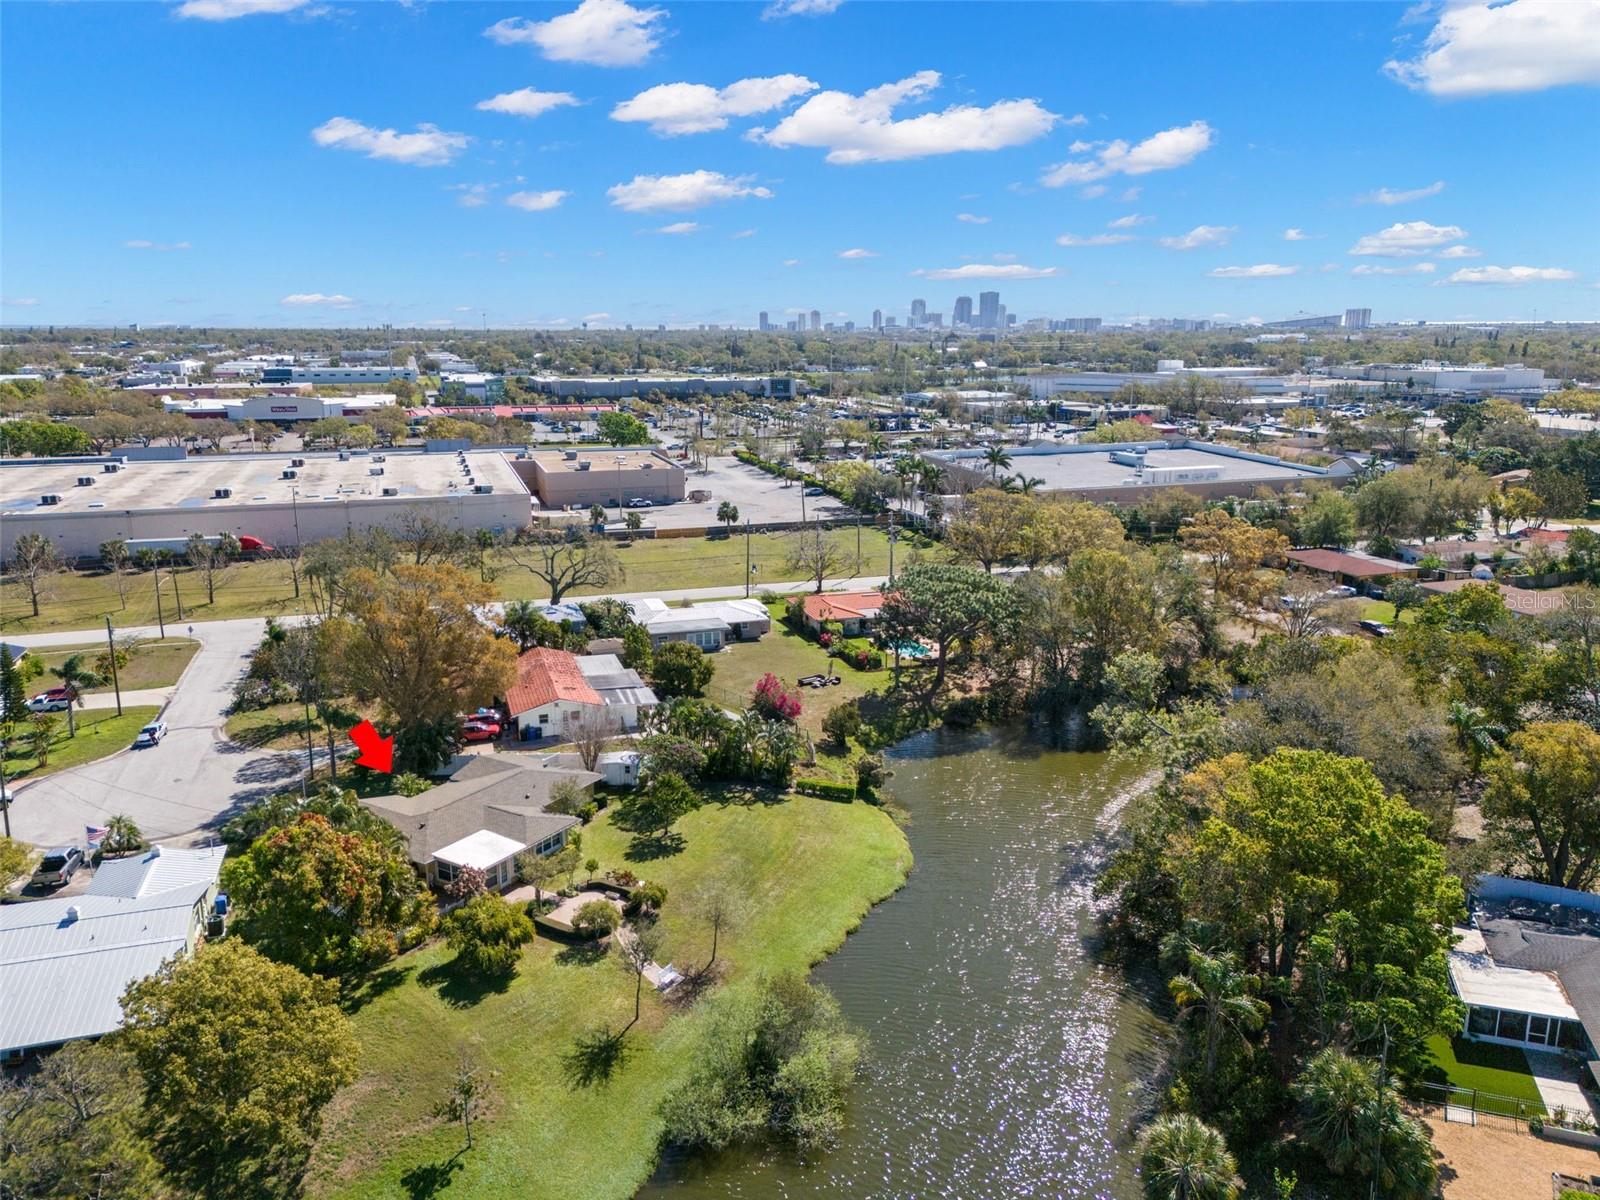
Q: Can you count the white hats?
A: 0